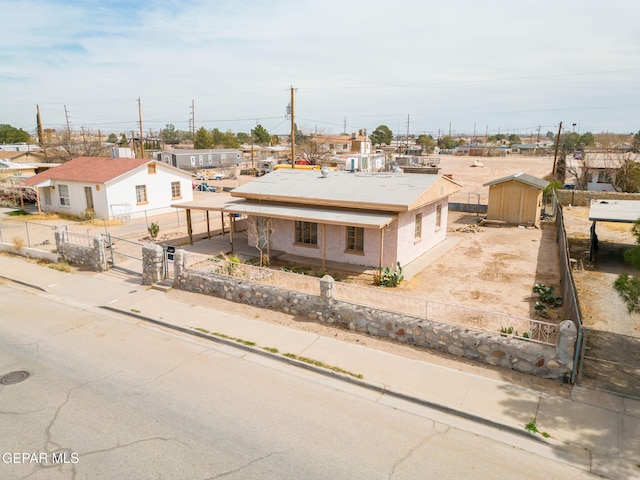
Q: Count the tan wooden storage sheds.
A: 1